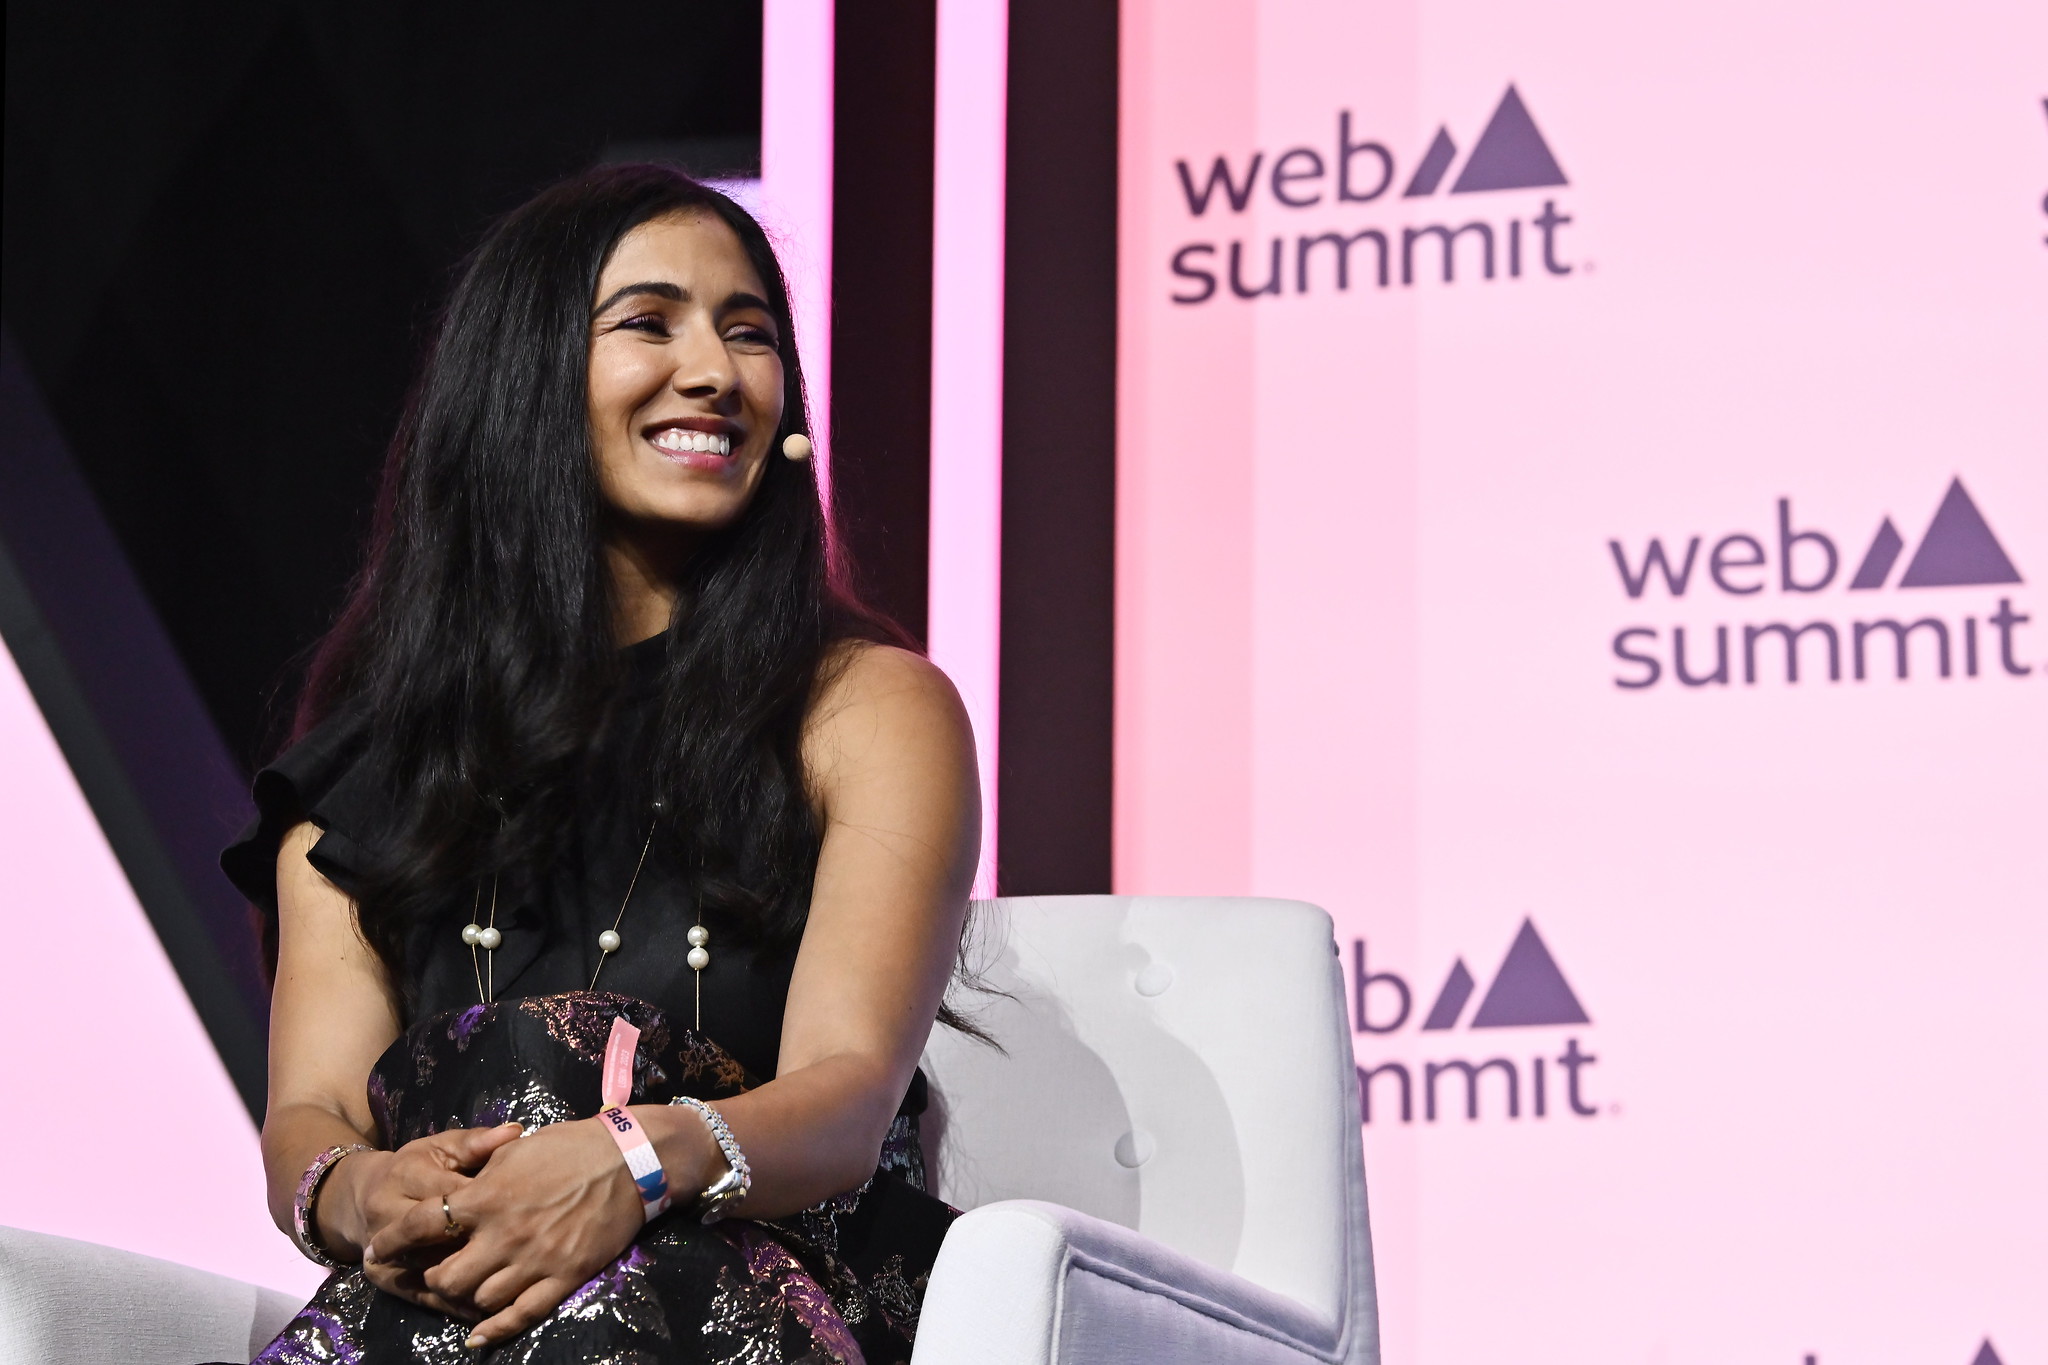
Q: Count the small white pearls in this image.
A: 5